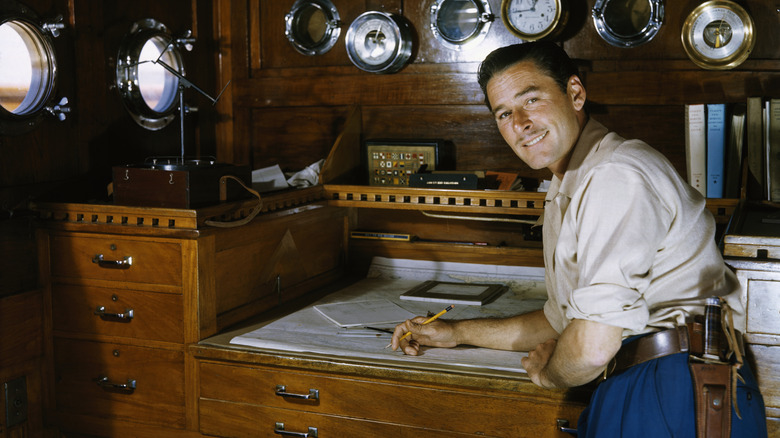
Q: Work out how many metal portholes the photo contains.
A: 5